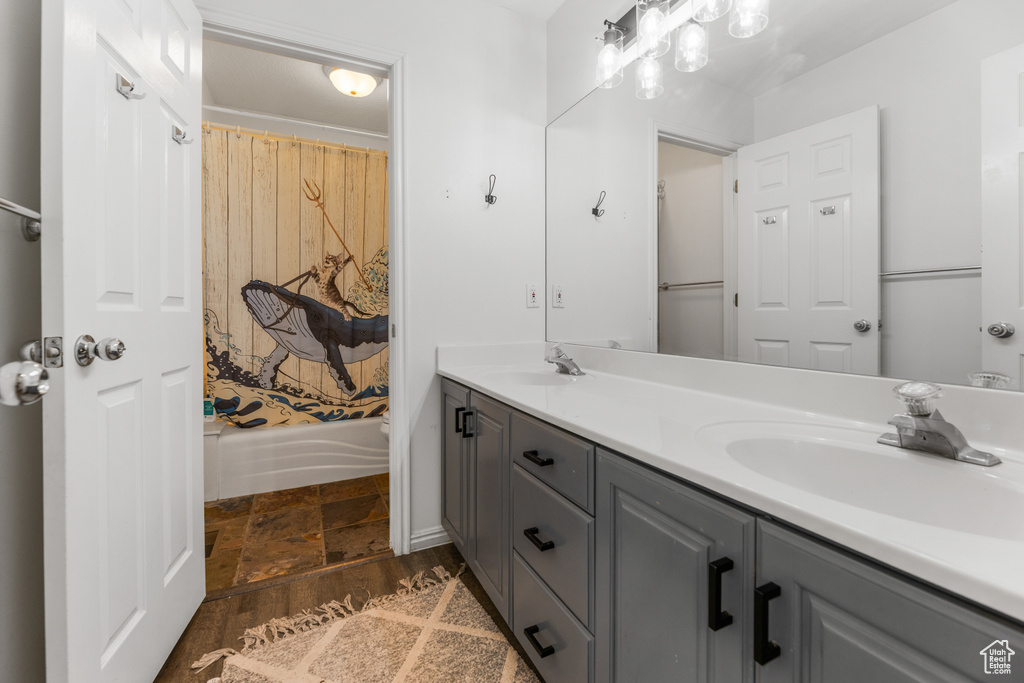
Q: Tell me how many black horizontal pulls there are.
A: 3